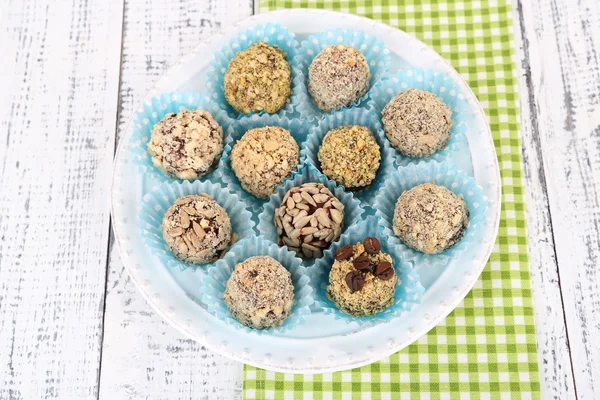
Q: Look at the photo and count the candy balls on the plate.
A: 11